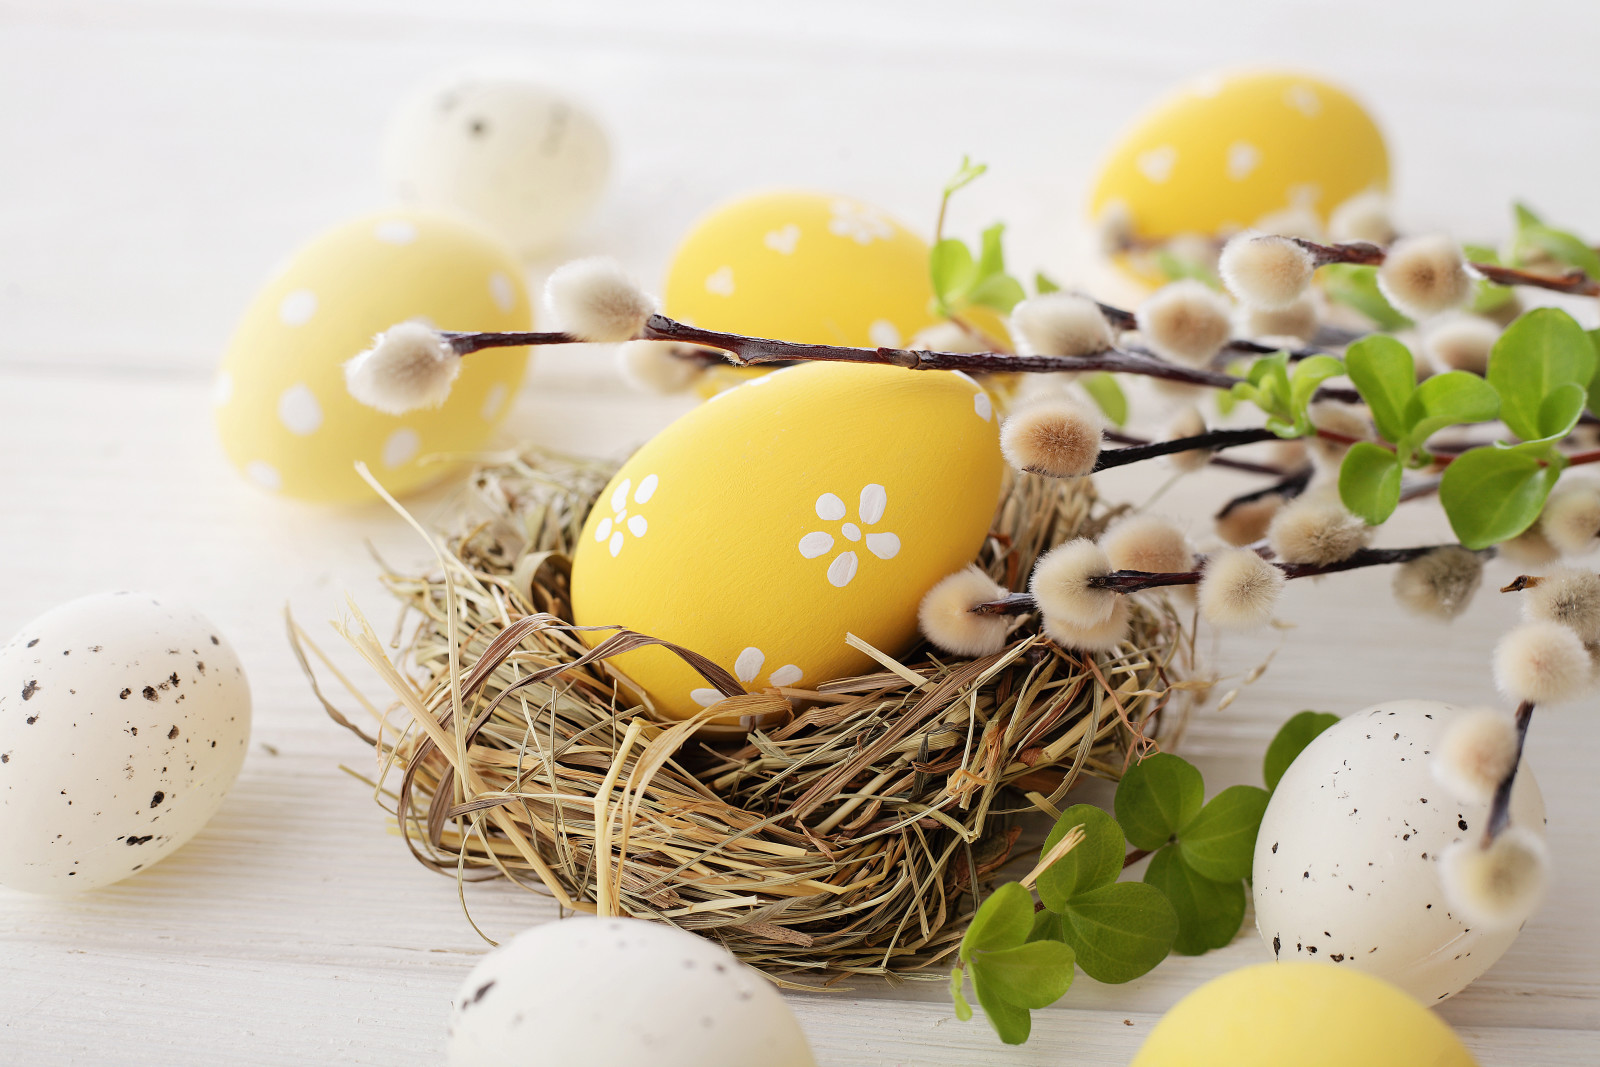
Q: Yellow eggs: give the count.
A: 5